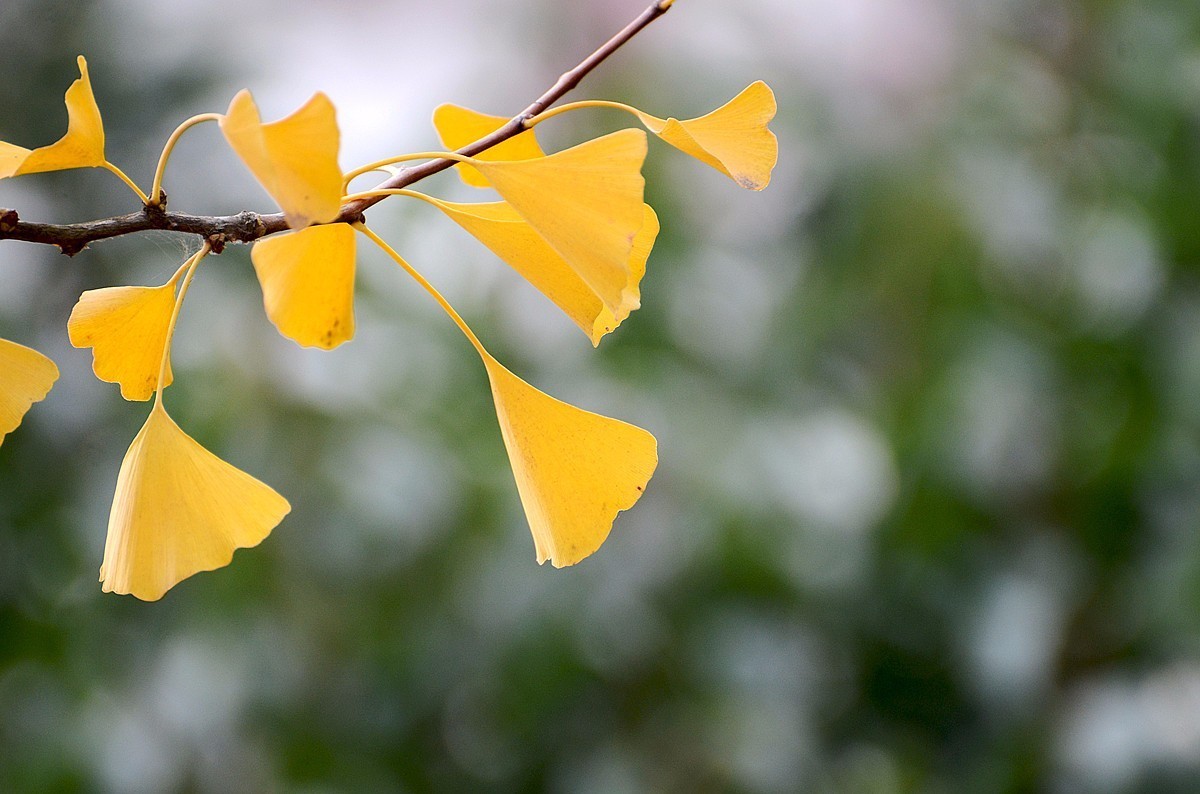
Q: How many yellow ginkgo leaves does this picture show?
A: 11